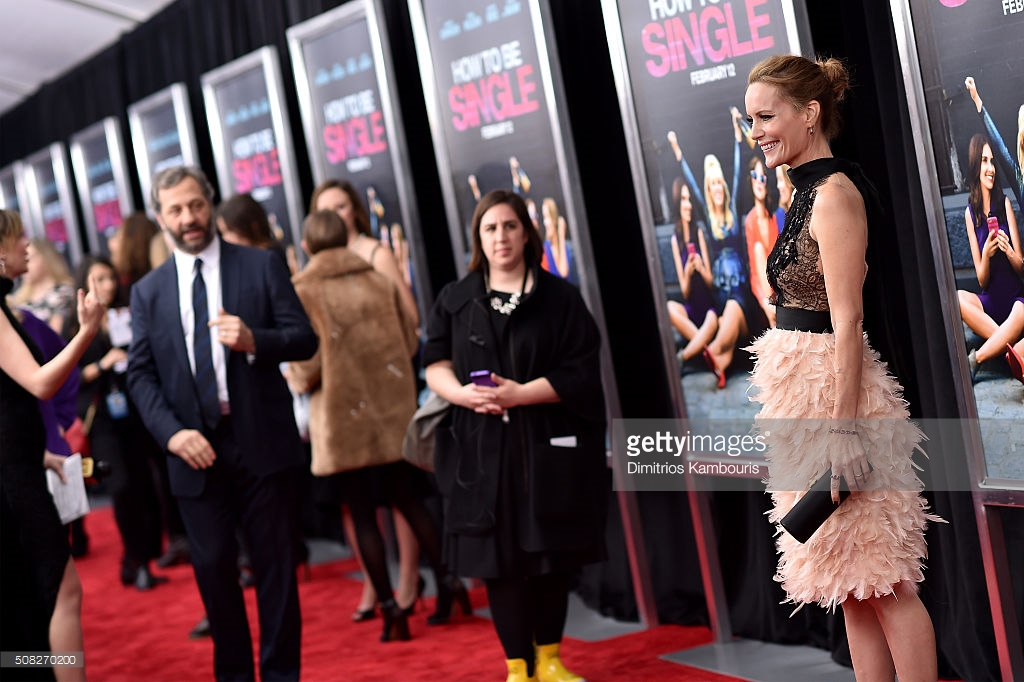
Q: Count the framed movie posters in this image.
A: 9